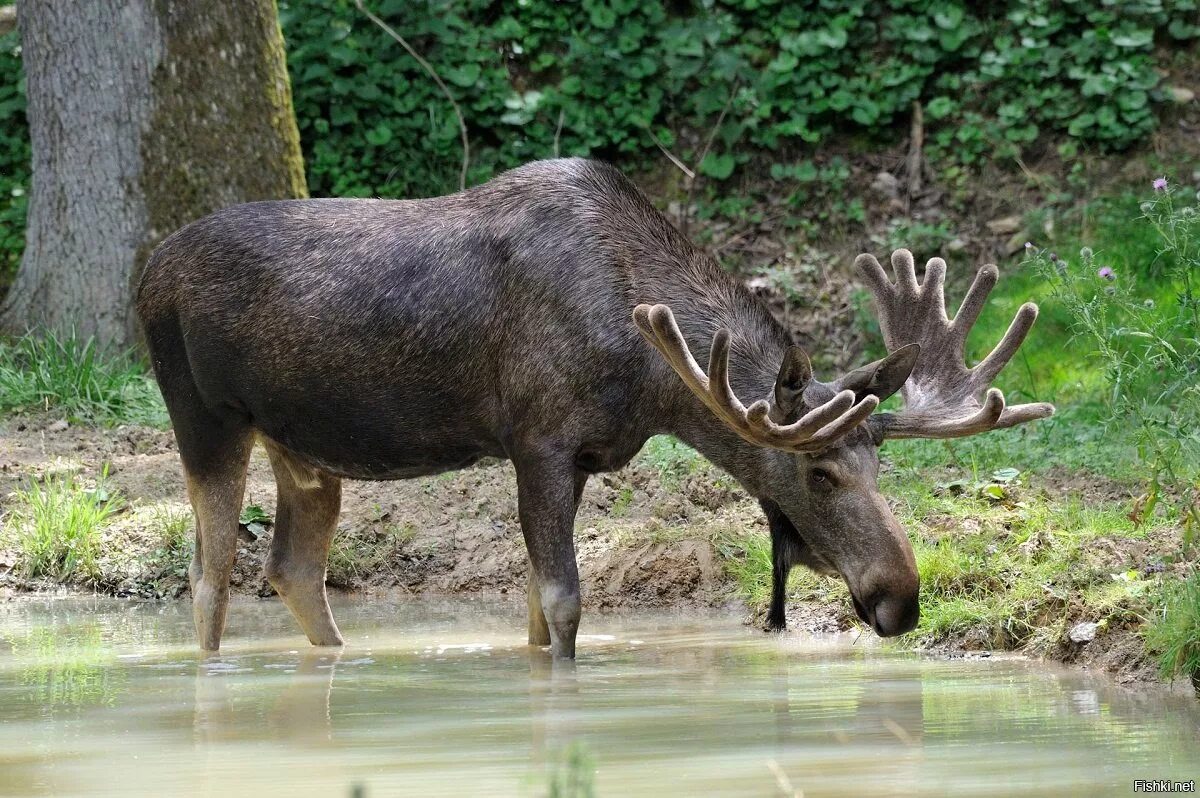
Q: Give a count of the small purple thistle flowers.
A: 2